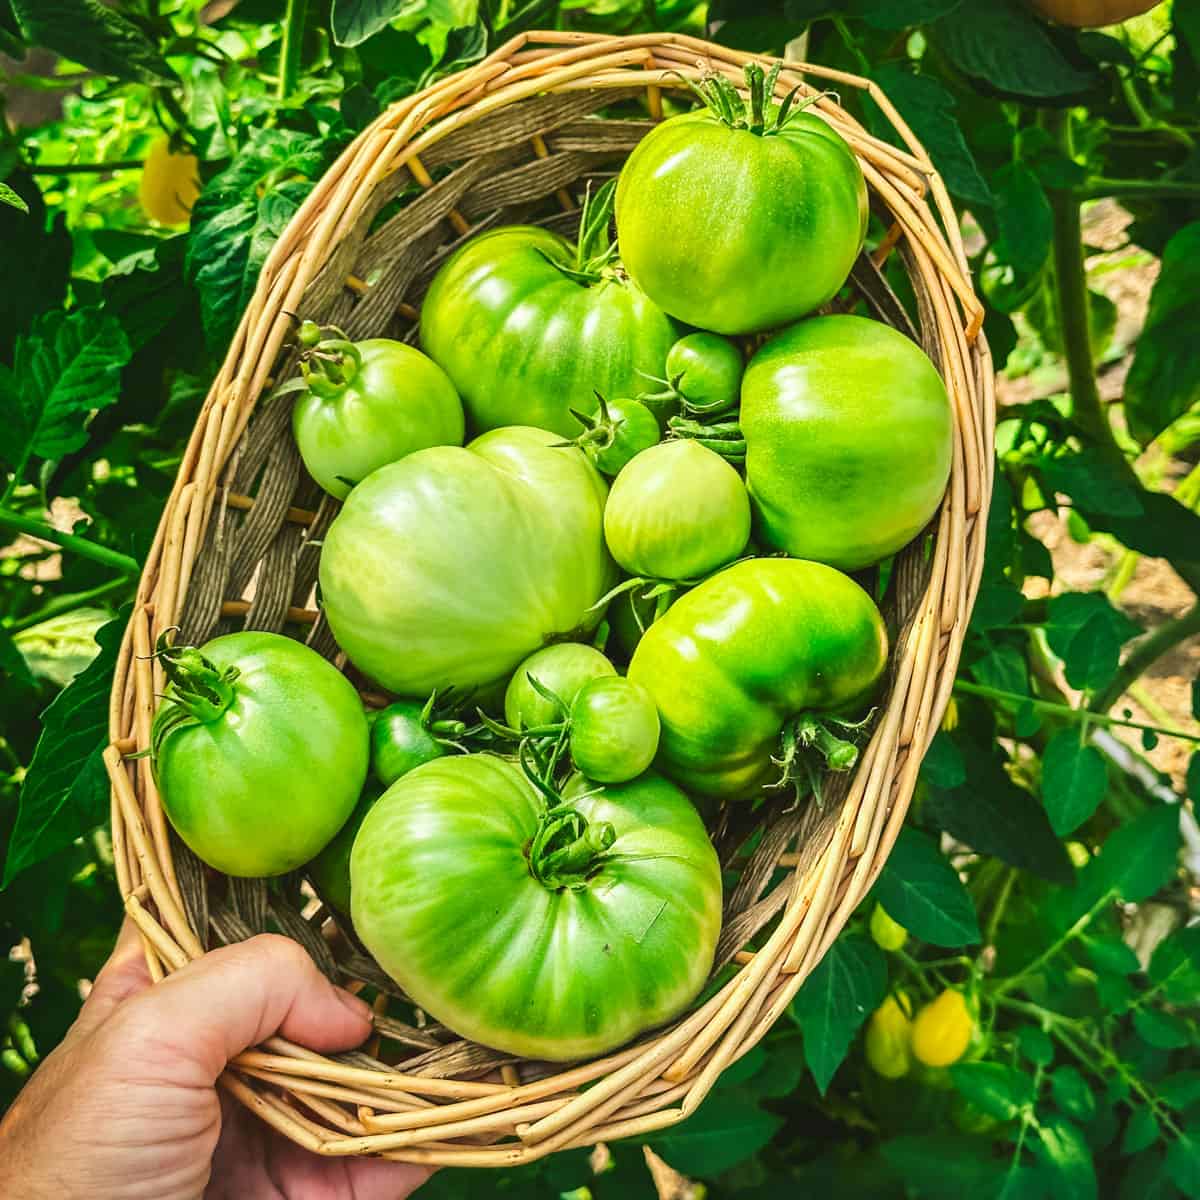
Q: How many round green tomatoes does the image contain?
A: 14